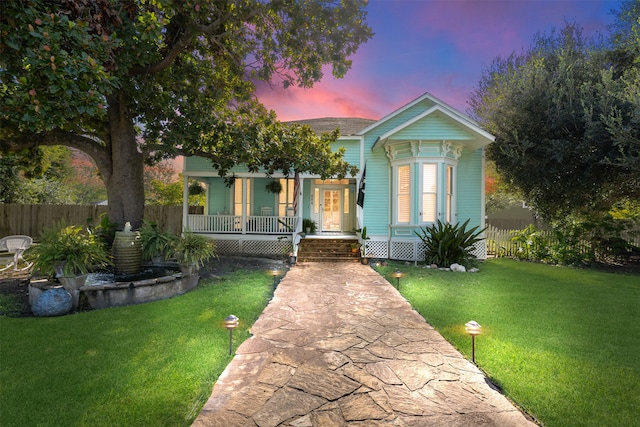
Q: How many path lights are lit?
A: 4